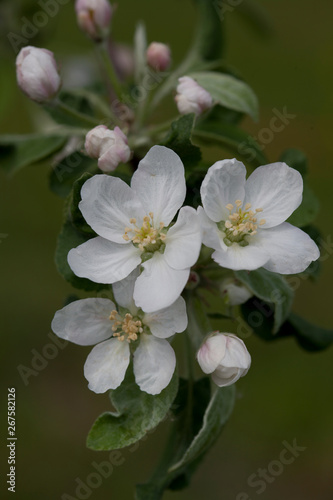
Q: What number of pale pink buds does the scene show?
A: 6